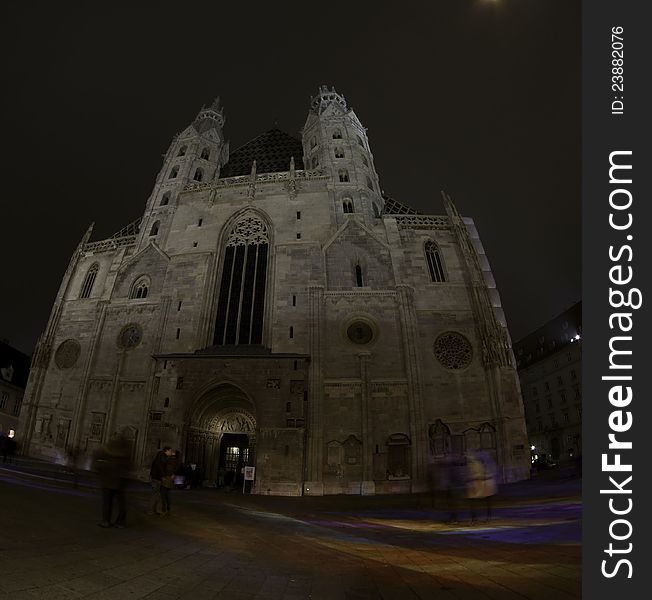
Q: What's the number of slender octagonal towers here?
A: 2